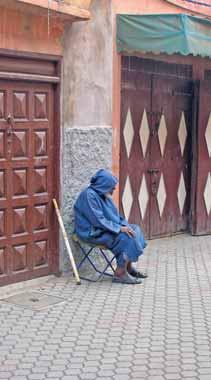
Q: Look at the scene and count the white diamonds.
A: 10